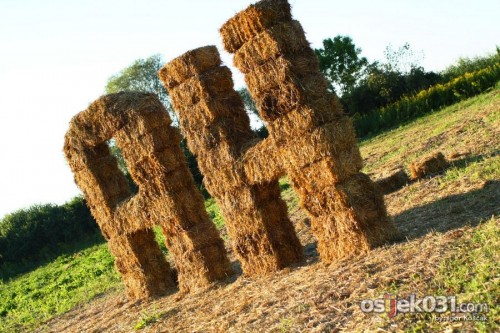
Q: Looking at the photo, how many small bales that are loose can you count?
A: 2